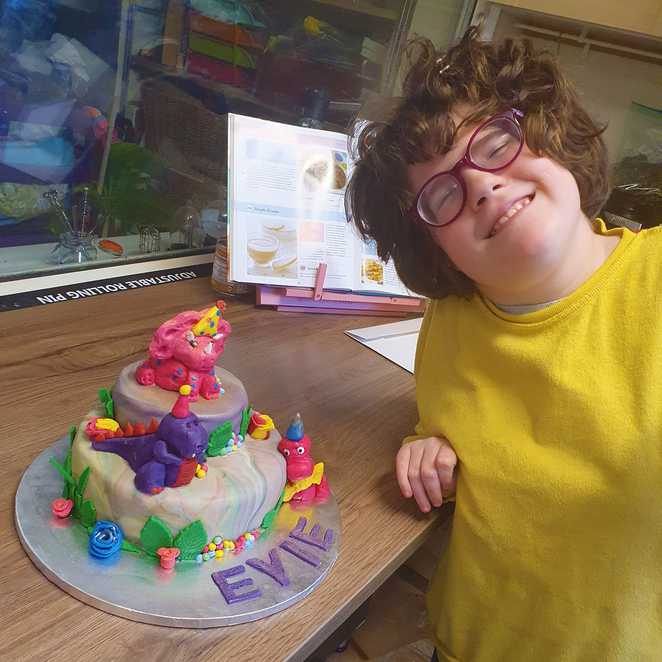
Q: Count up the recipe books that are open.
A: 1